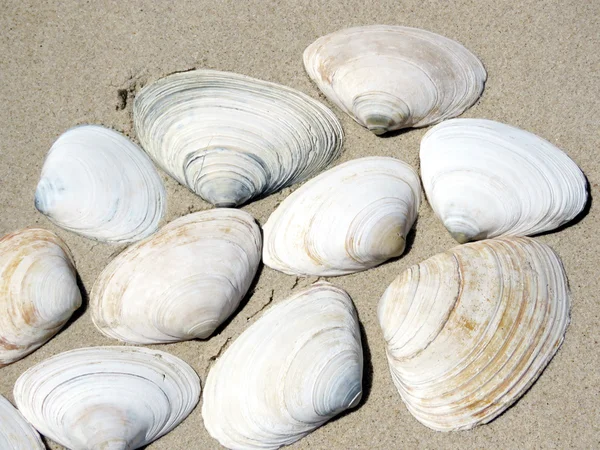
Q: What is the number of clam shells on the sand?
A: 11